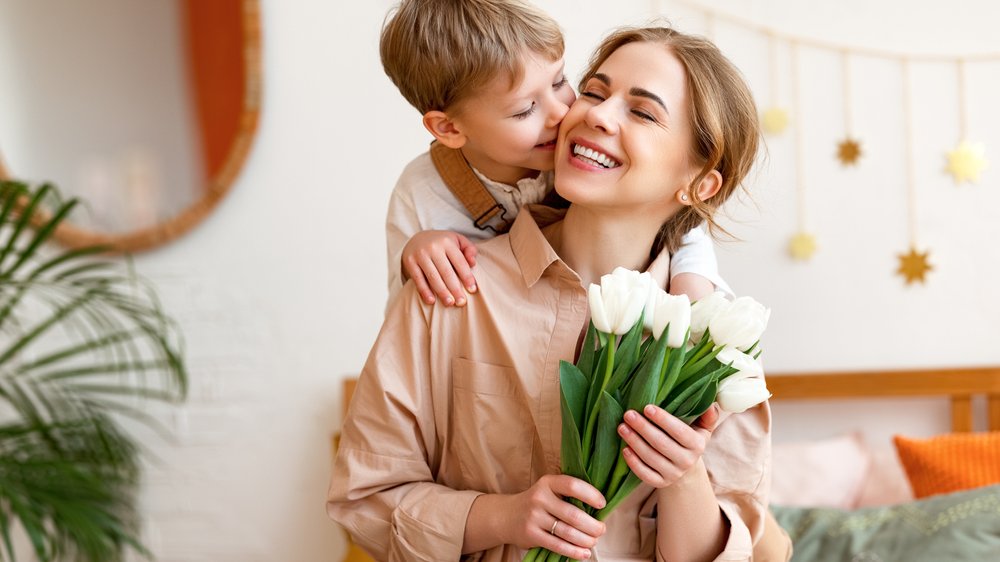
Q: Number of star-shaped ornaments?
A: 5